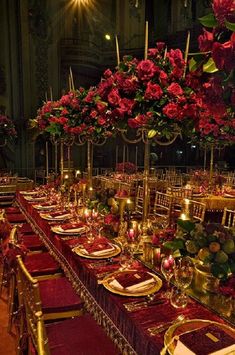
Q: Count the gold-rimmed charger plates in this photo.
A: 8